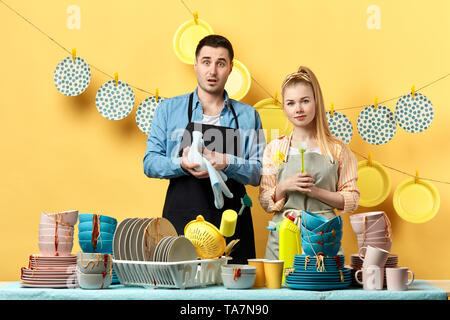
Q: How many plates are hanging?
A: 11